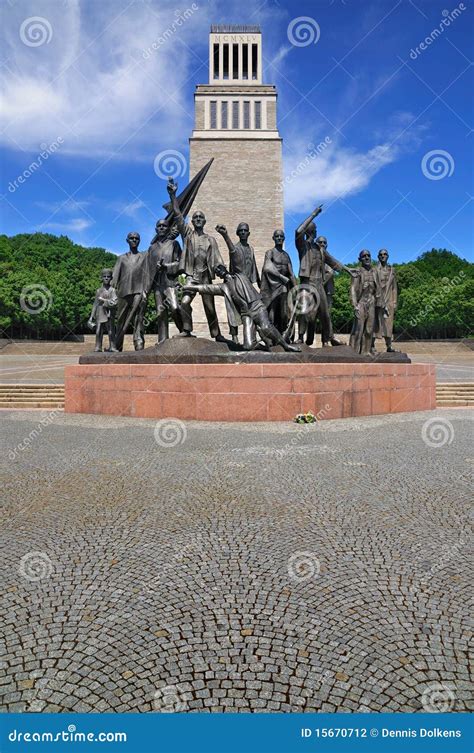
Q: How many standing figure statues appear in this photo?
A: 10